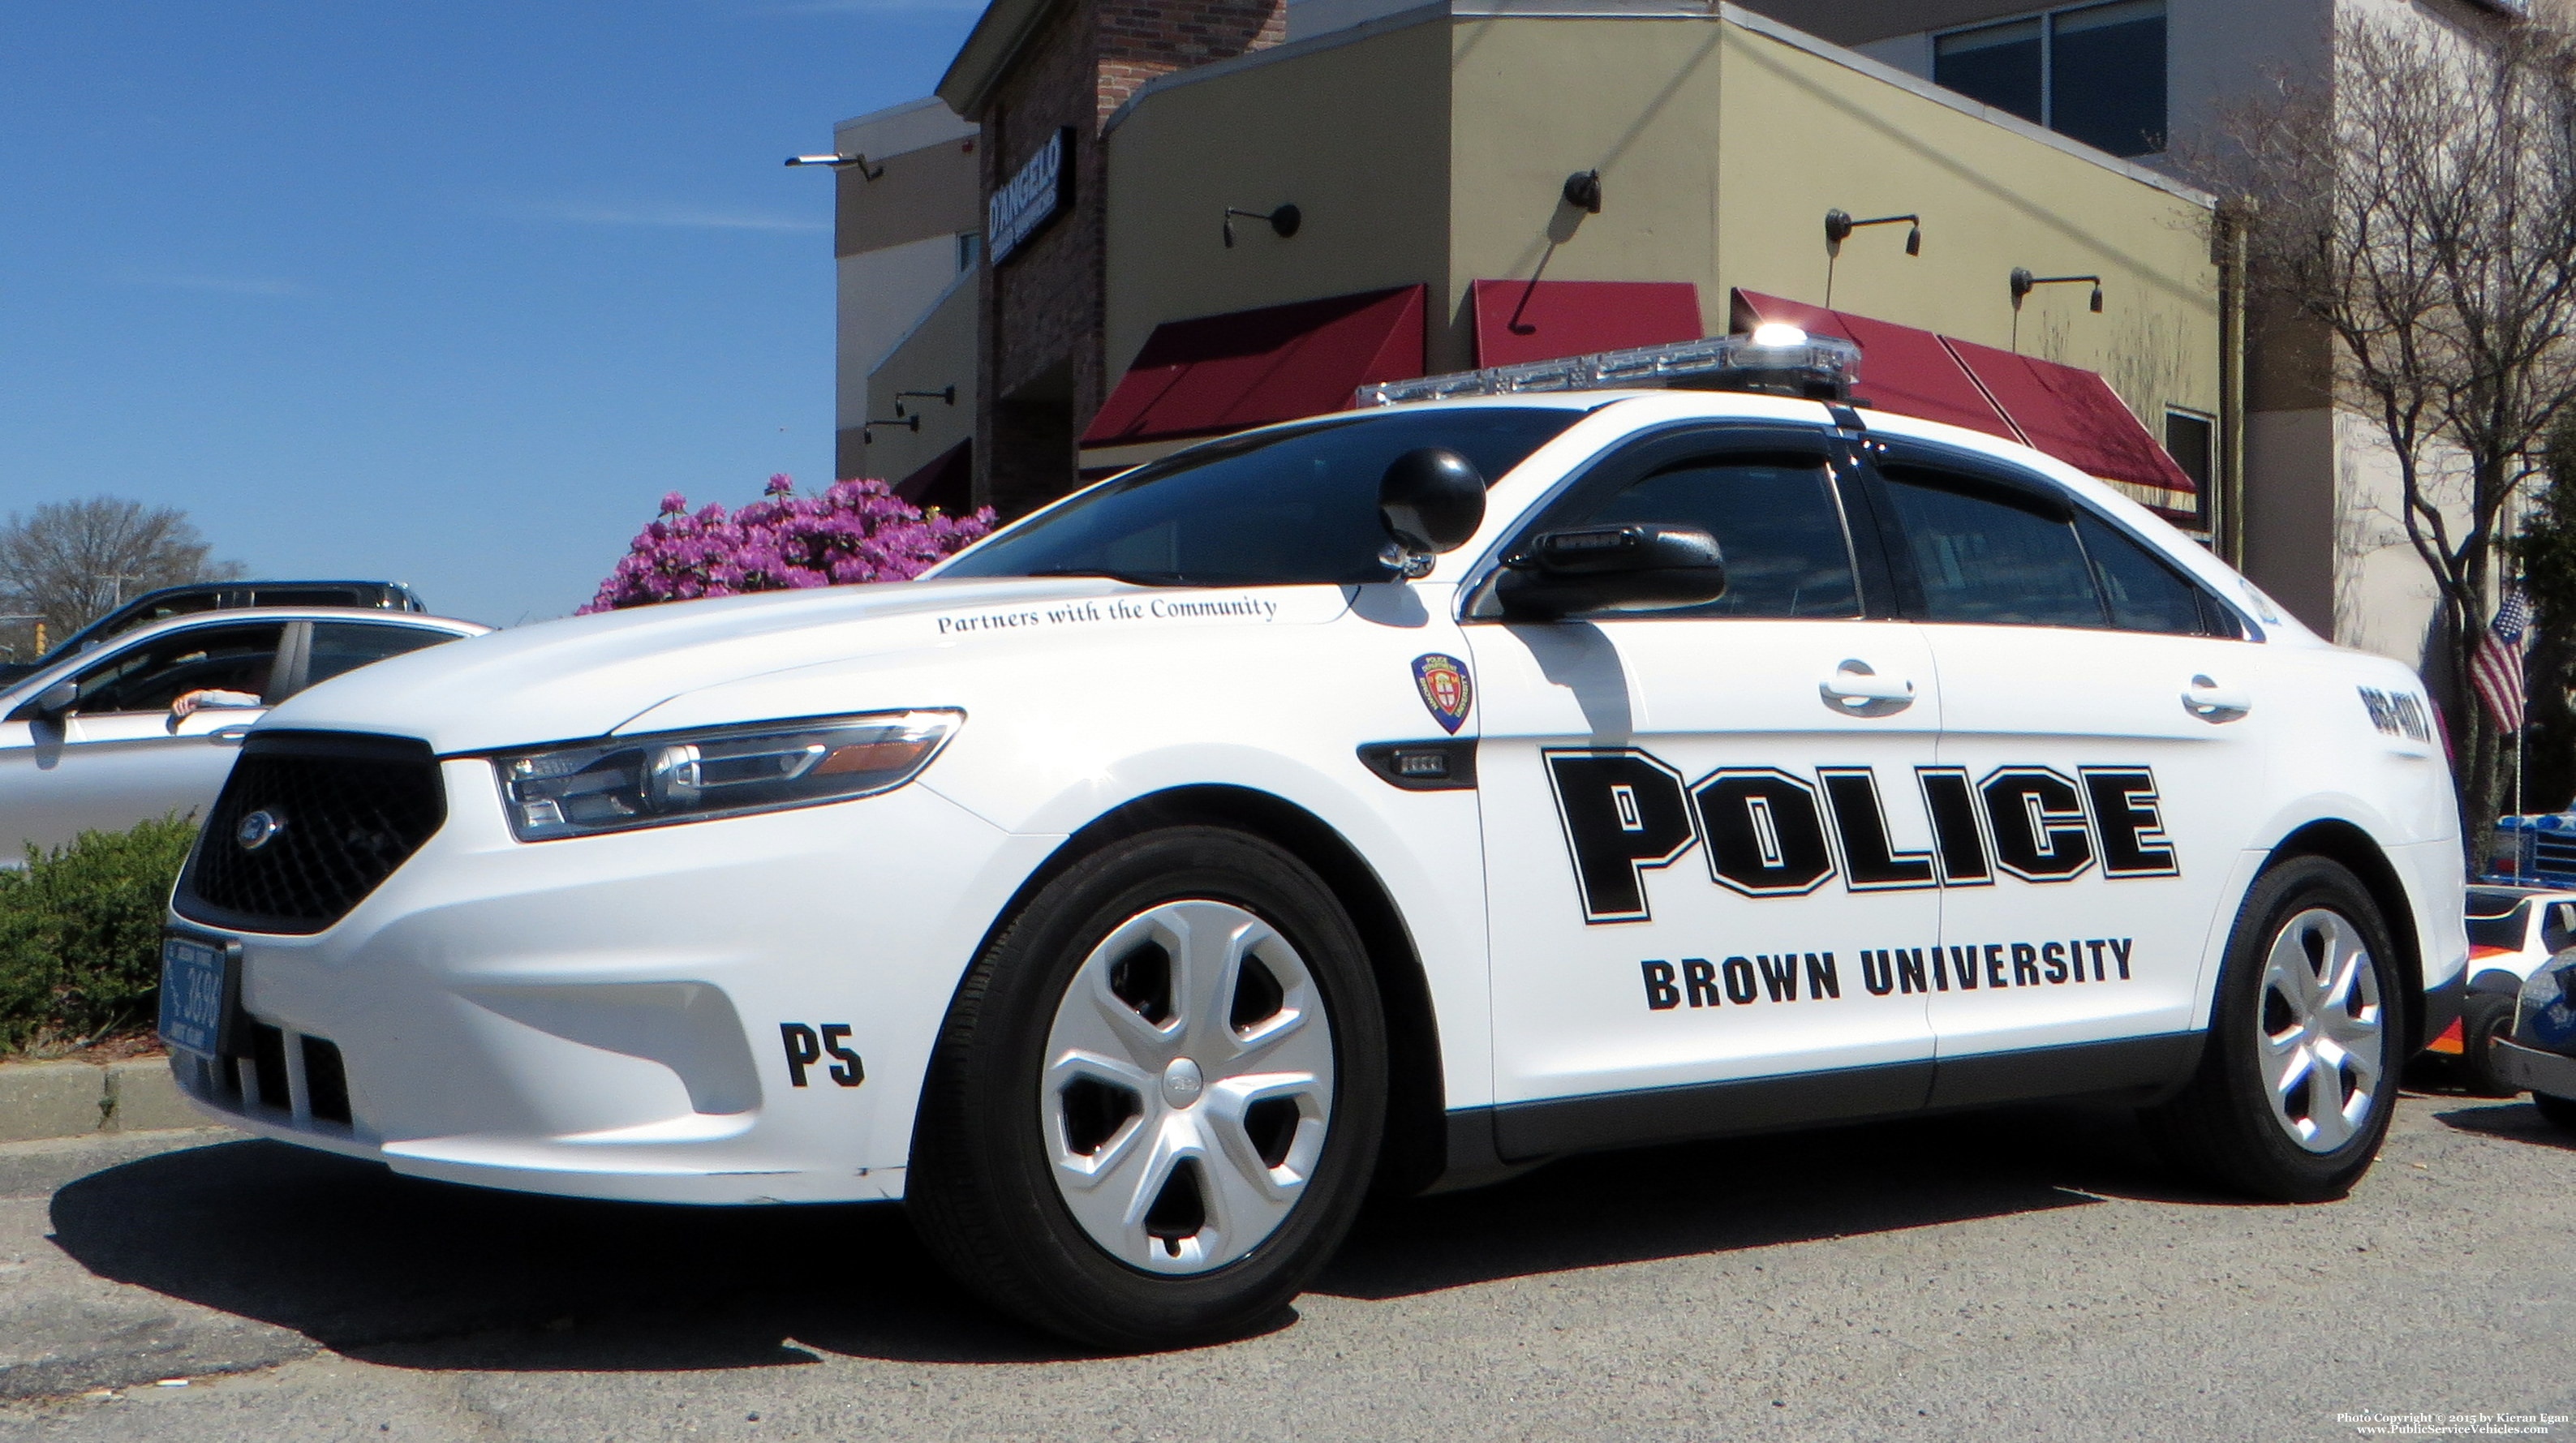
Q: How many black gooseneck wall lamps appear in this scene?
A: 6